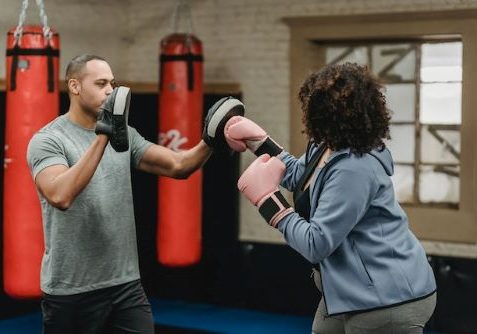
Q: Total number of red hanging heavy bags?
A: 2